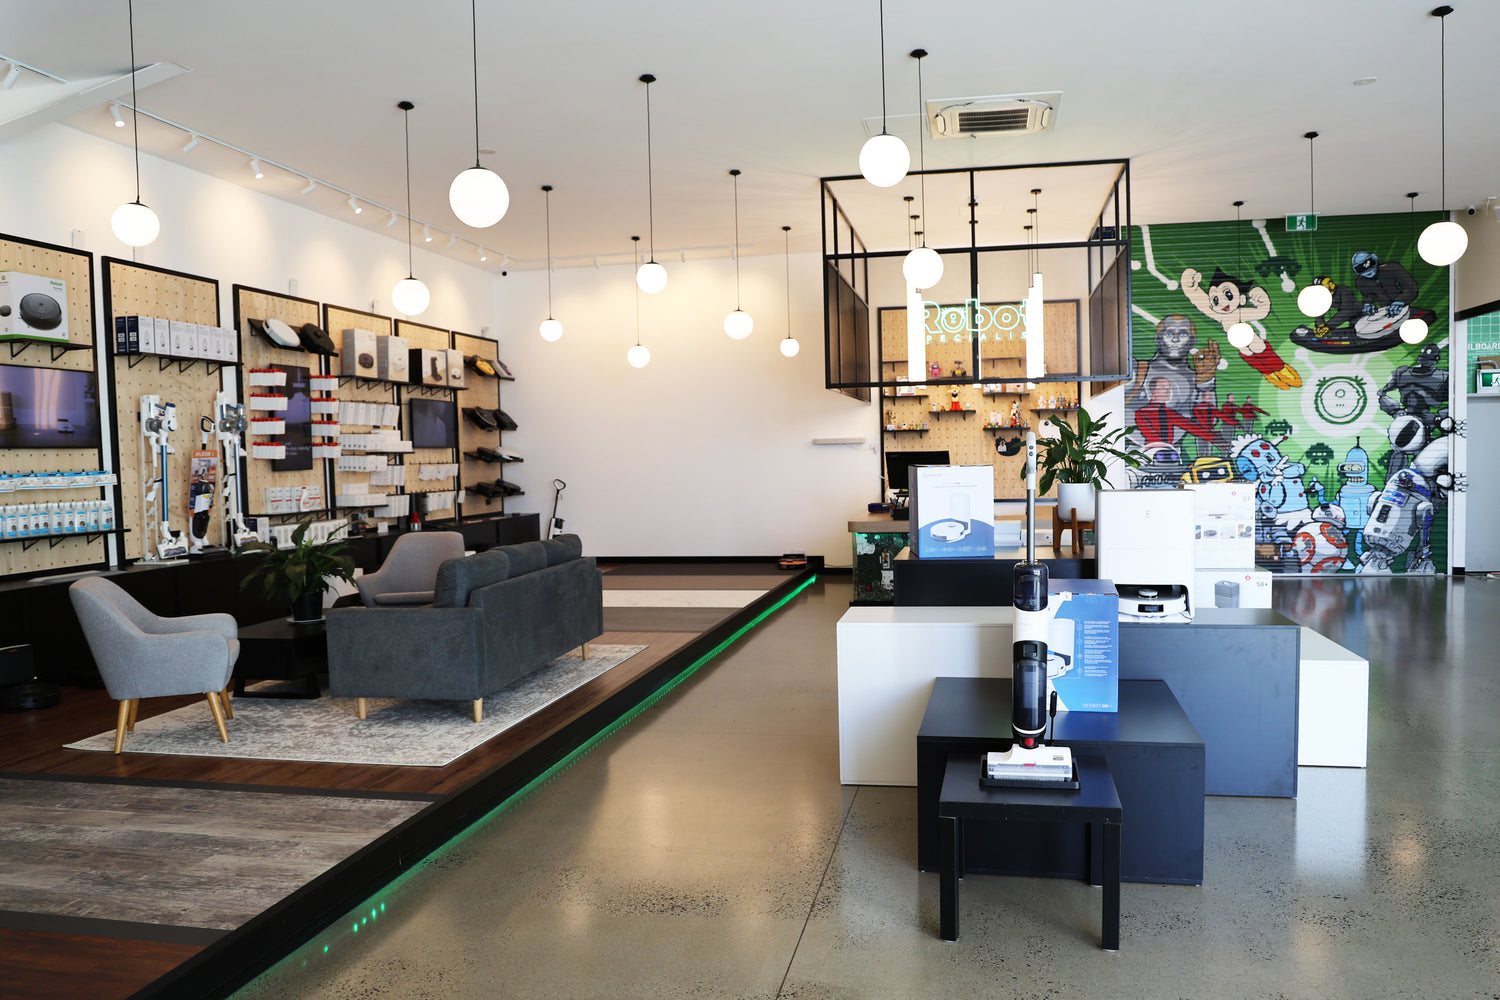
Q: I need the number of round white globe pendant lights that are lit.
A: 14